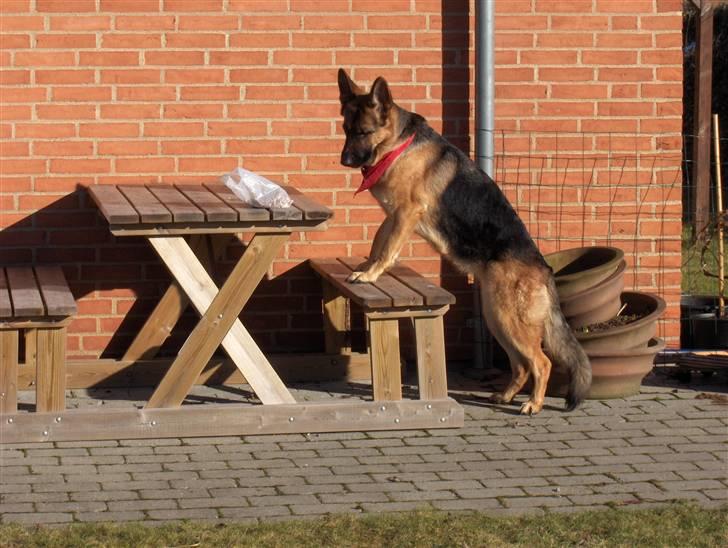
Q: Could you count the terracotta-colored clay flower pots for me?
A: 4